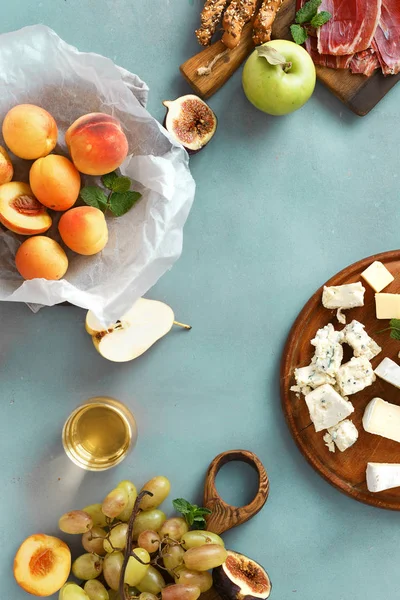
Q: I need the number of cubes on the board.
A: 2